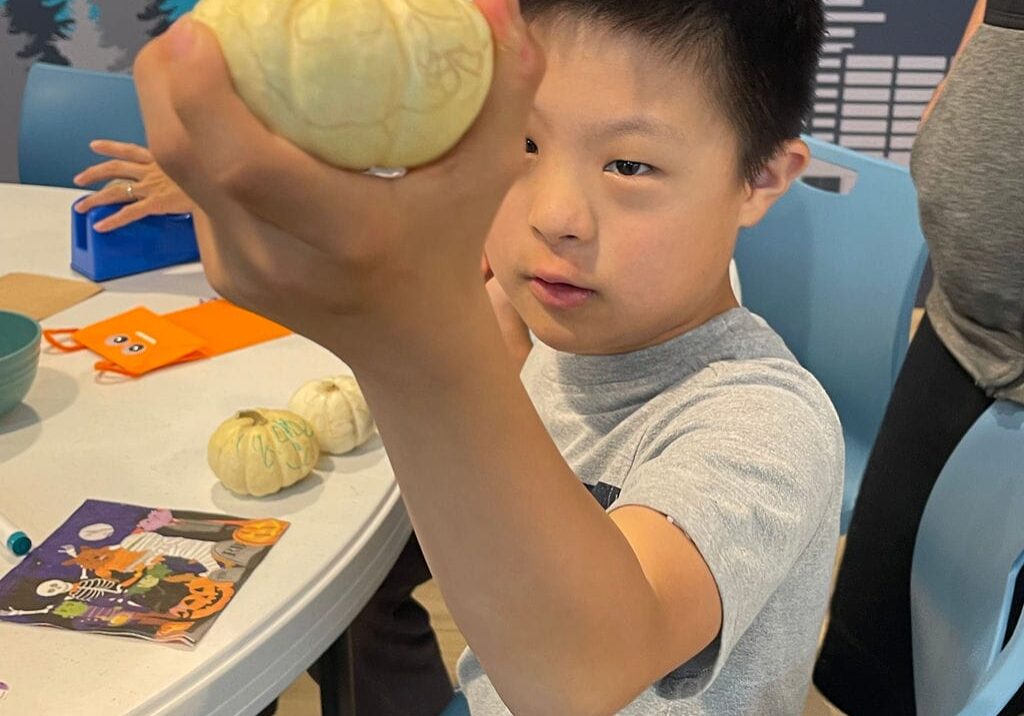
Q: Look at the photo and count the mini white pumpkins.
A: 3